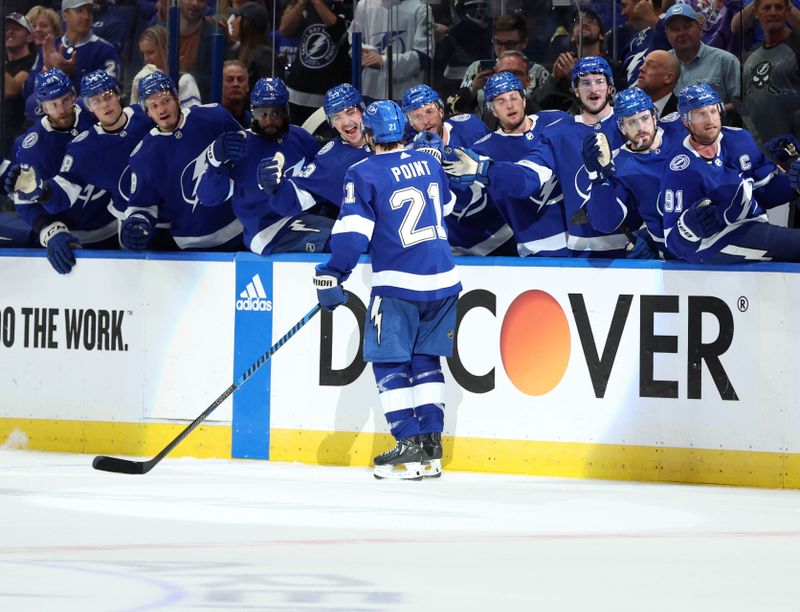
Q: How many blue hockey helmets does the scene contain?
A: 11